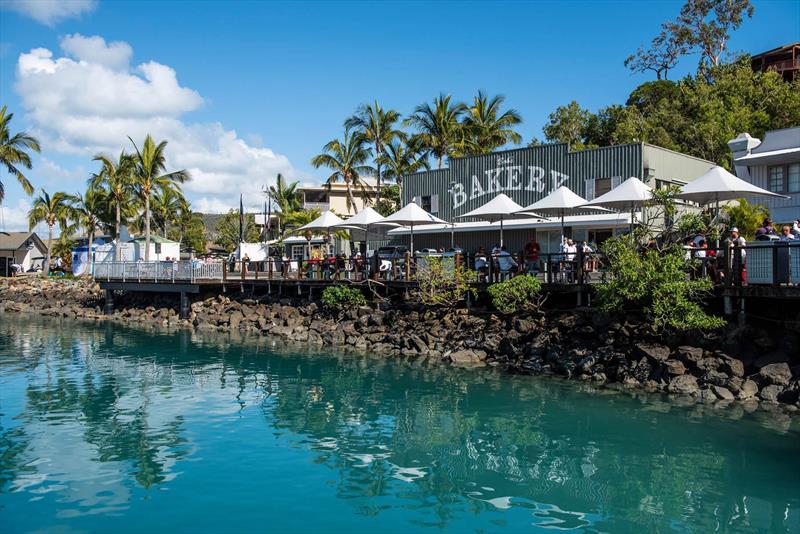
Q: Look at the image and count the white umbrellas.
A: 7